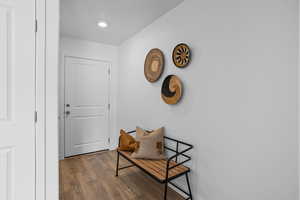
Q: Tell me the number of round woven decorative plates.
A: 3